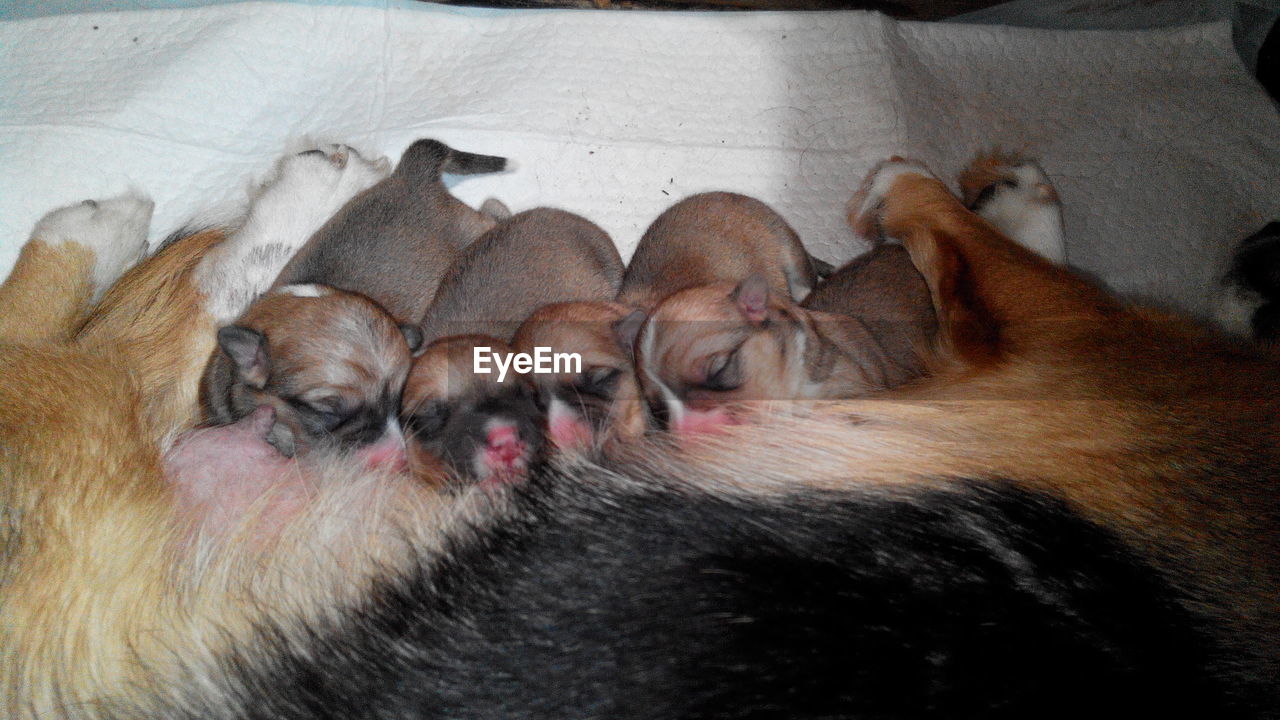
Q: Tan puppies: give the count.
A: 4